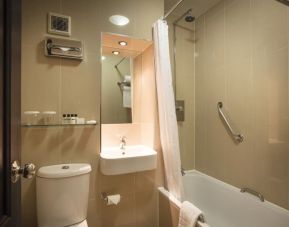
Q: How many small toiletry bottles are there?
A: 4